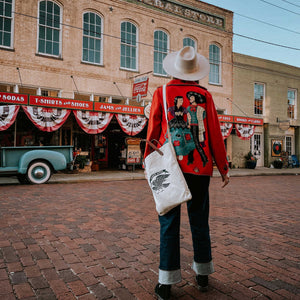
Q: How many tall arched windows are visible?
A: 7